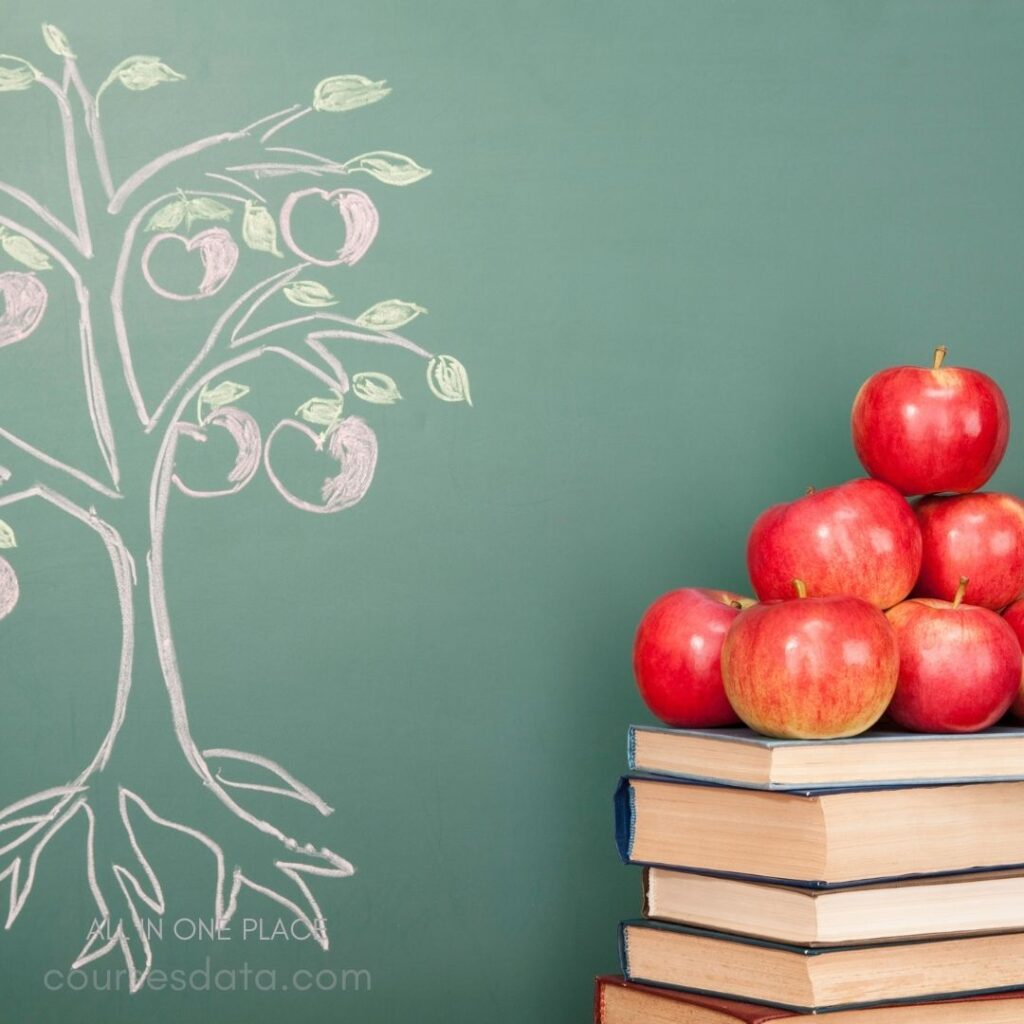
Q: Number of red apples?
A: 7